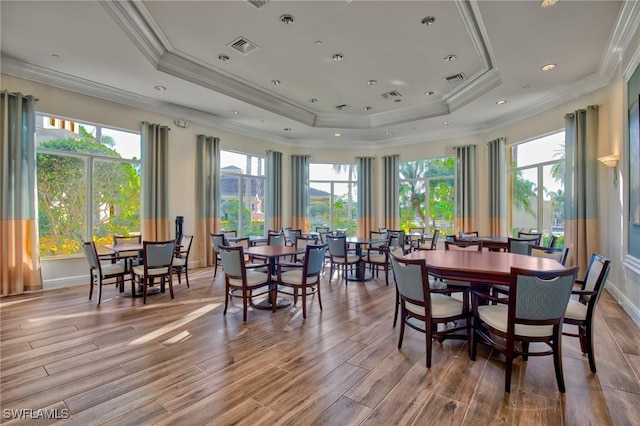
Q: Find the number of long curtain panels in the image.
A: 10